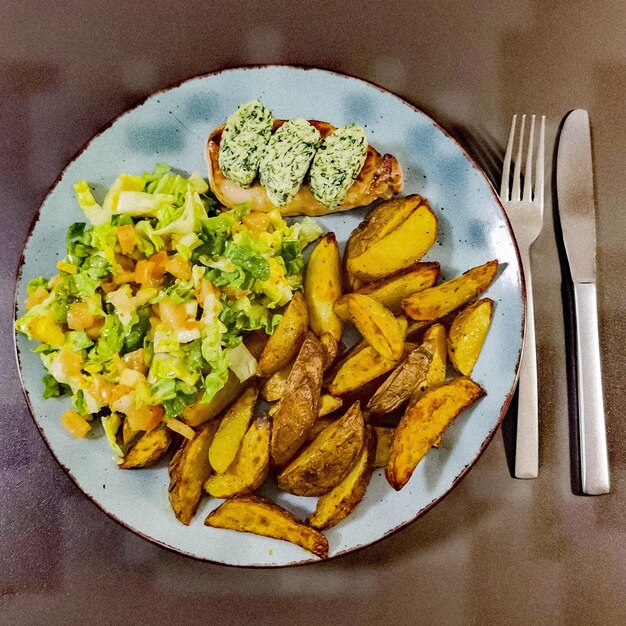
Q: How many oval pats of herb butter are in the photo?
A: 3